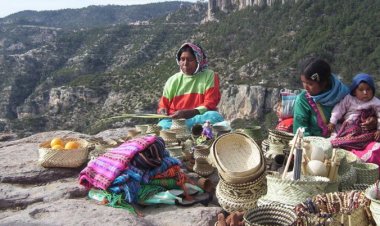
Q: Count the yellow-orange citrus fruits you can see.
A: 3